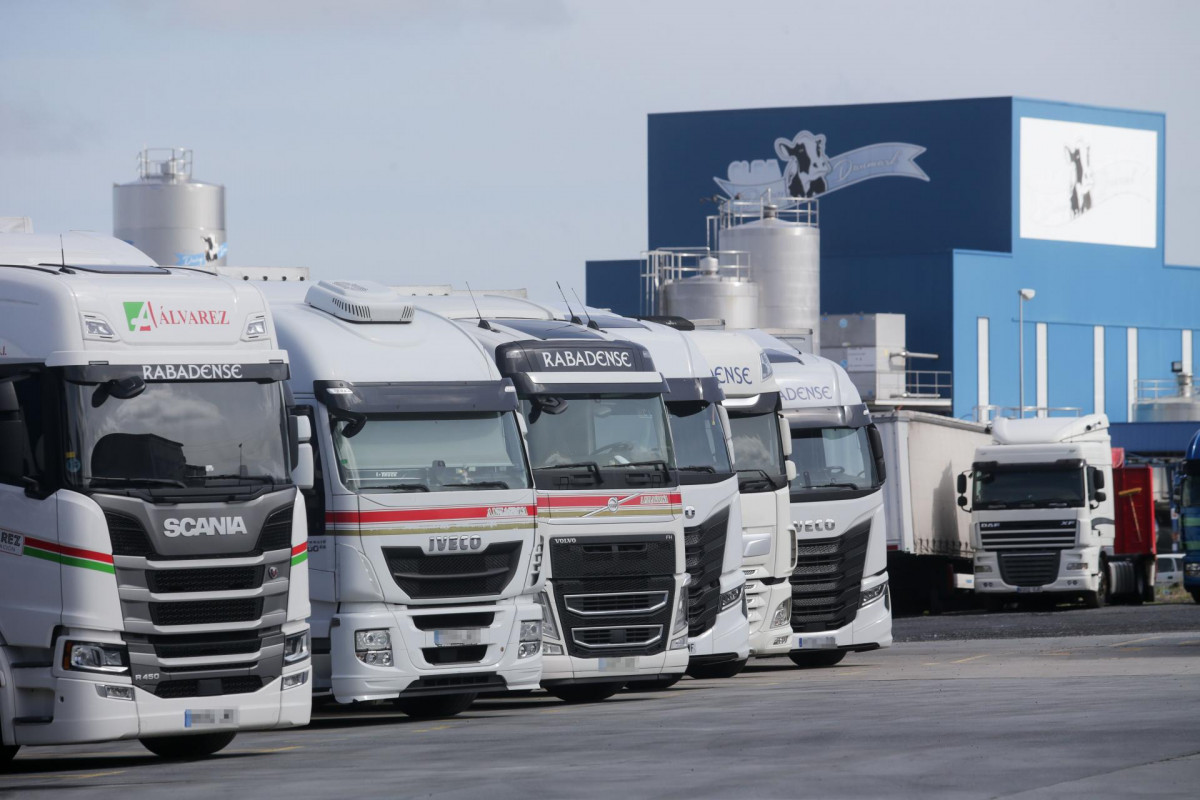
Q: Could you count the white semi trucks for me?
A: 7